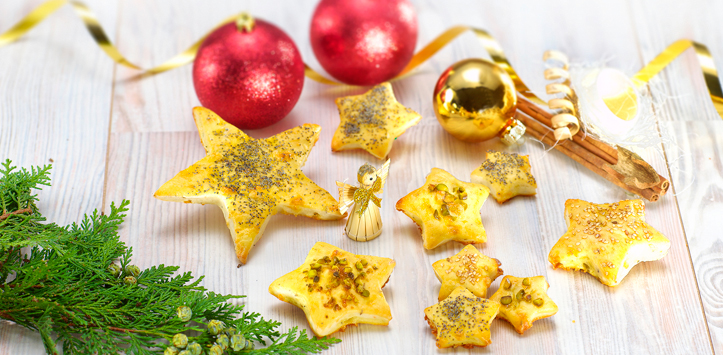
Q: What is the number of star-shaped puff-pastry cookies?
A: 9